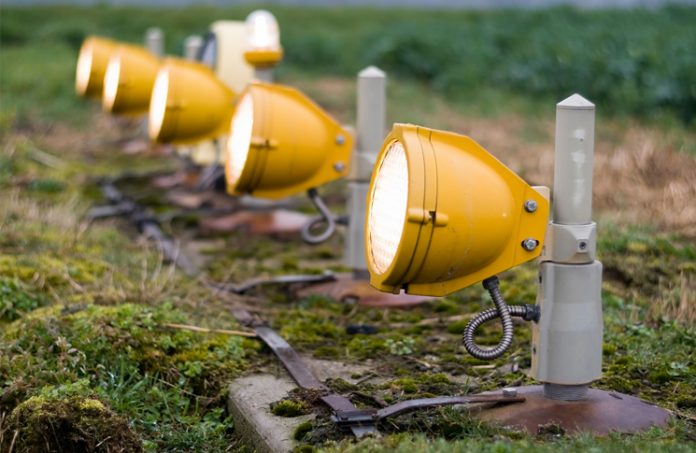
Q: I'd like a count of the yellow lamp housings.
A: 5